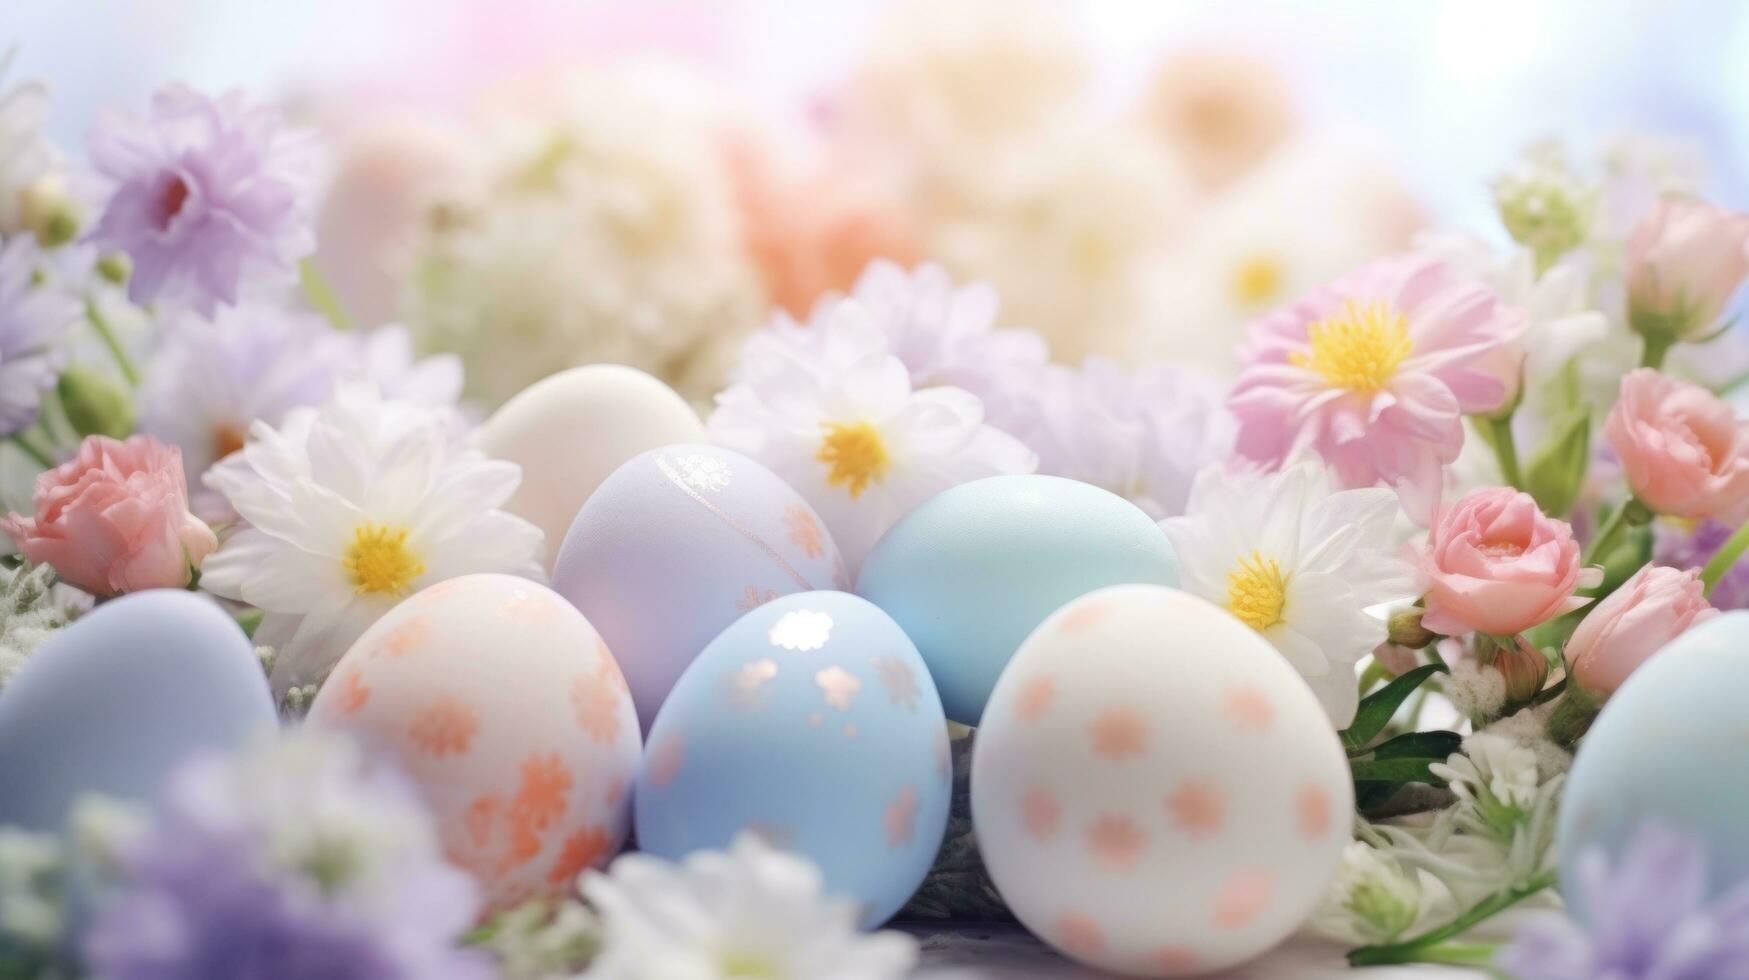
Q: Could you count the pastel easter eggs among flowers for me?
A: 8